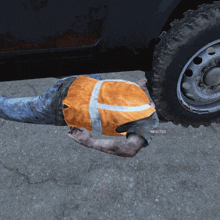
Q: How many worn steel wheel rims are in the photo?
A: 1